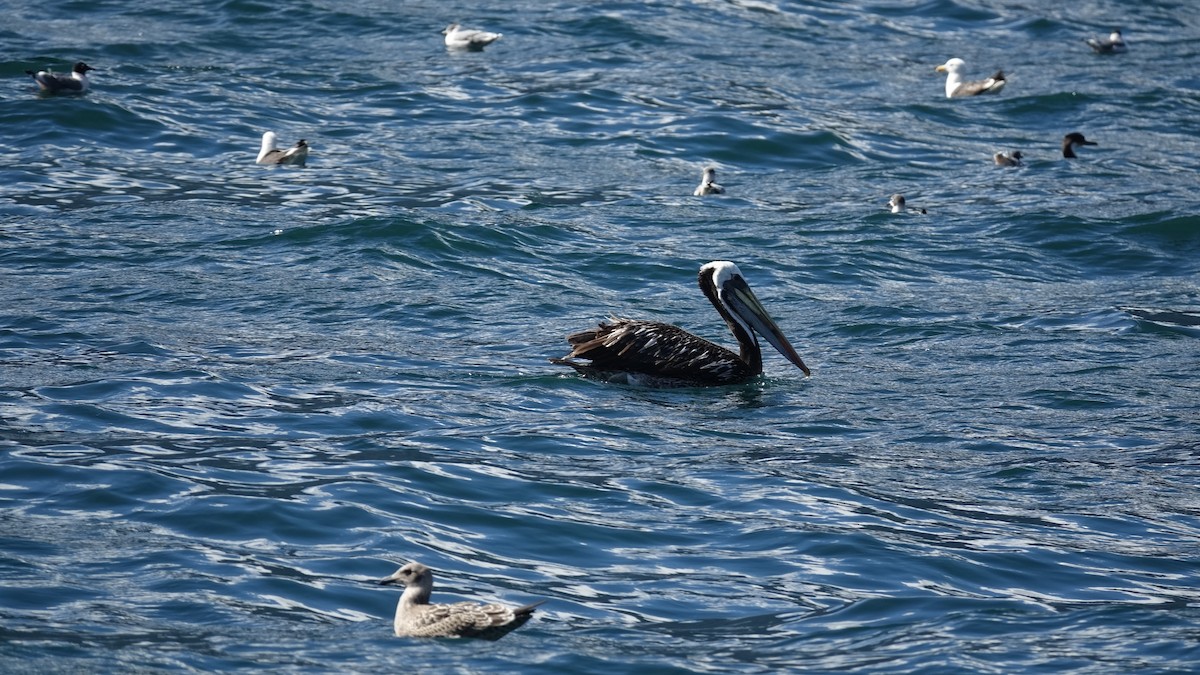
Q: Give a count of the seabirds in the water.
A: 11